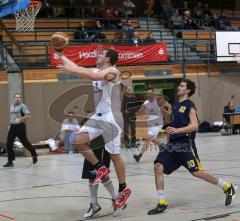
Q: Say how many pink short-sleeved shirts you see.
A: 0